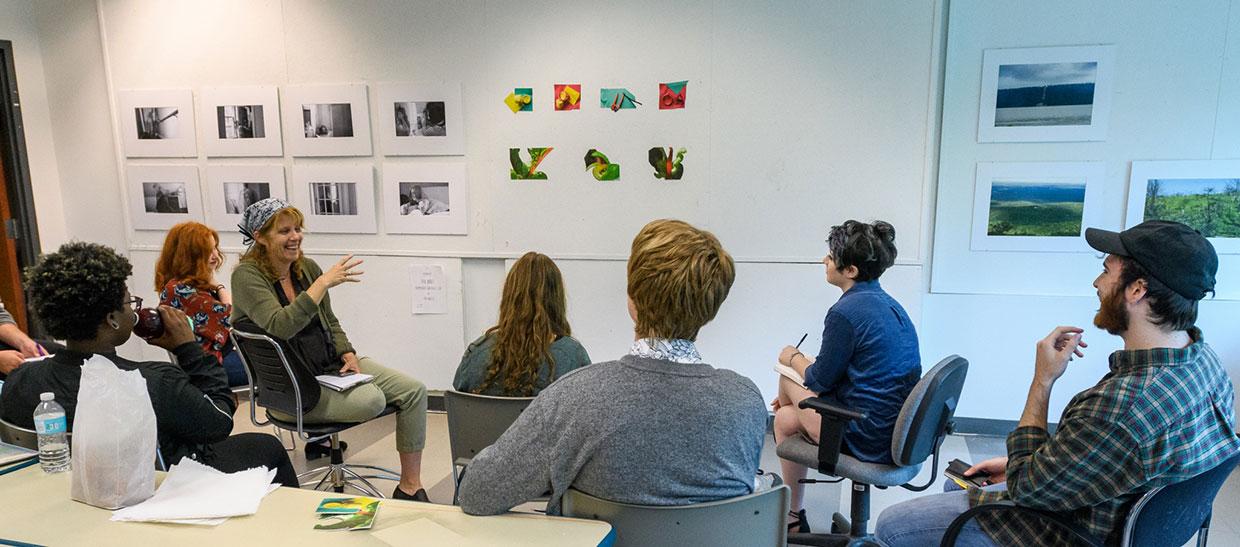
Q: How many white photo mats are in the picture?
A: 11